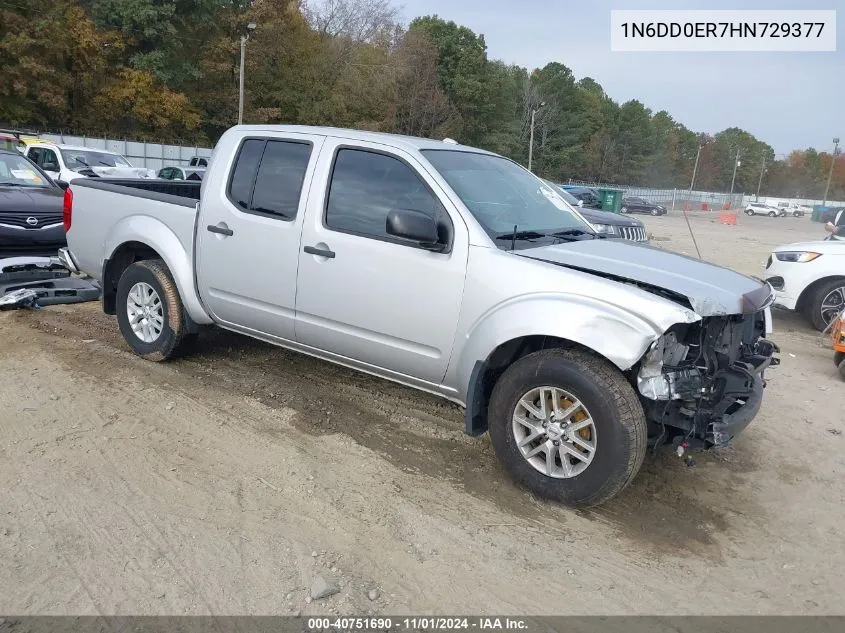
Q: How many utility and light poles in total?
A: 6